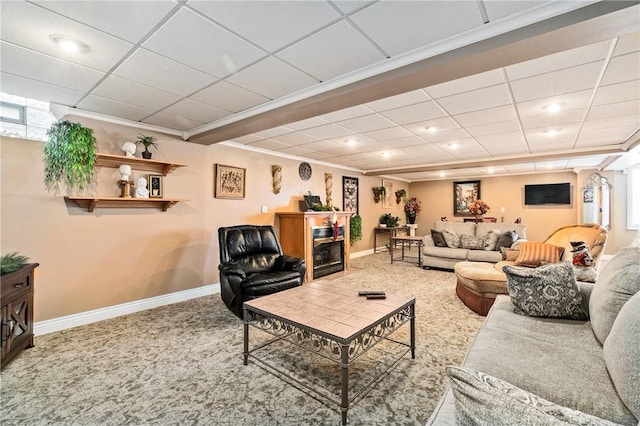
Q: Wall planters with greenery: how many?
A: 2